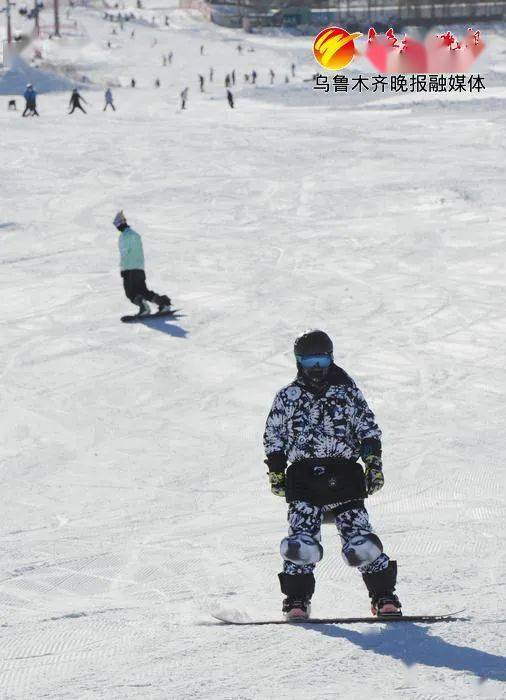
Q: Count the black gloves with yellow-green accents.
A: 2